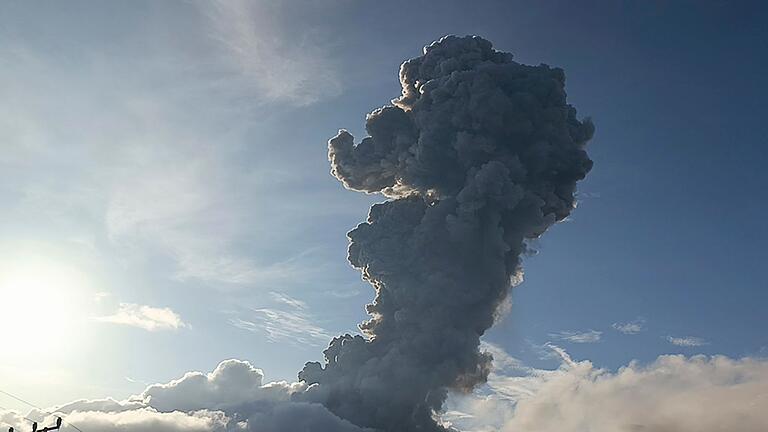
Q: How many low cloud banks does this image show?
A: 2